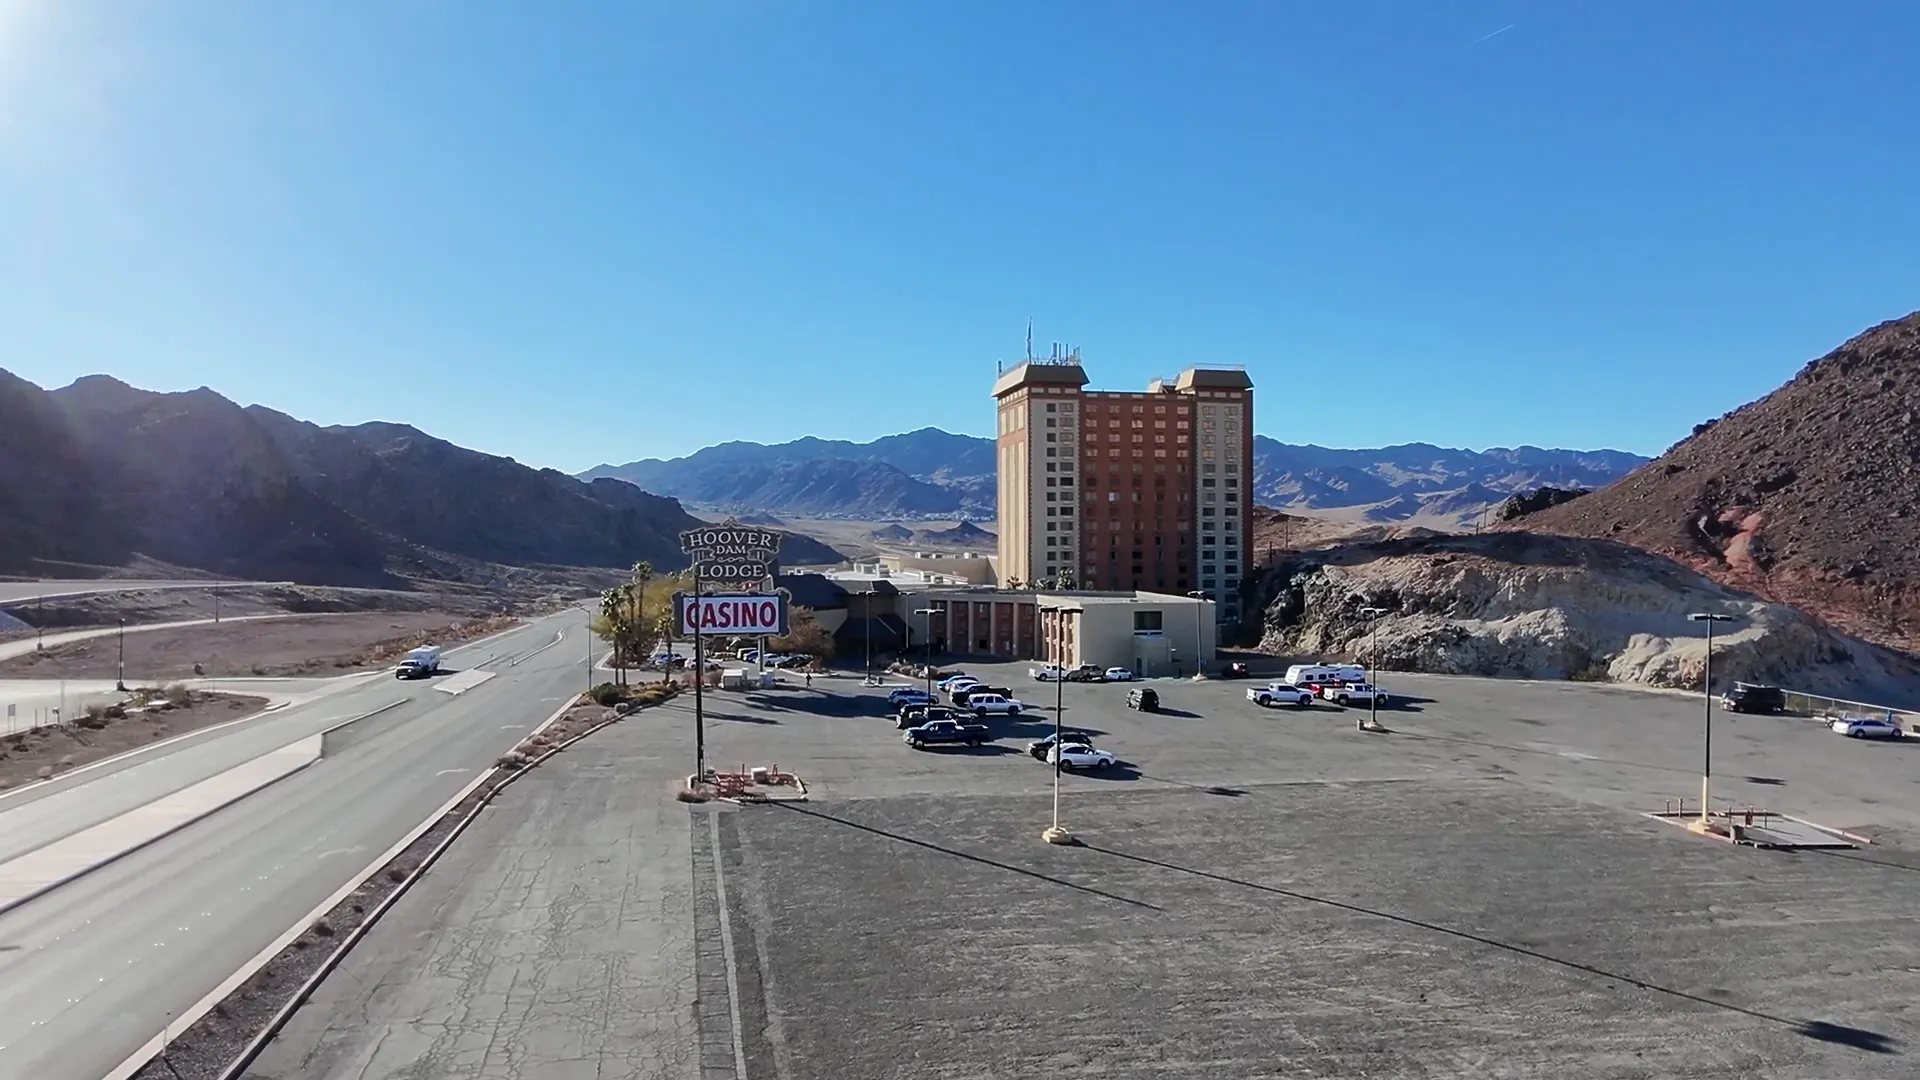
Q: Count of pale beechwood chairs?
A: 0